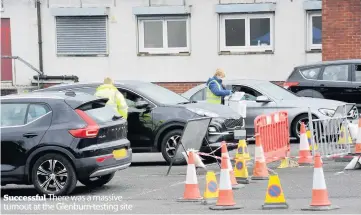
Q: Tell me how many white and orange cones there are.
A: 7